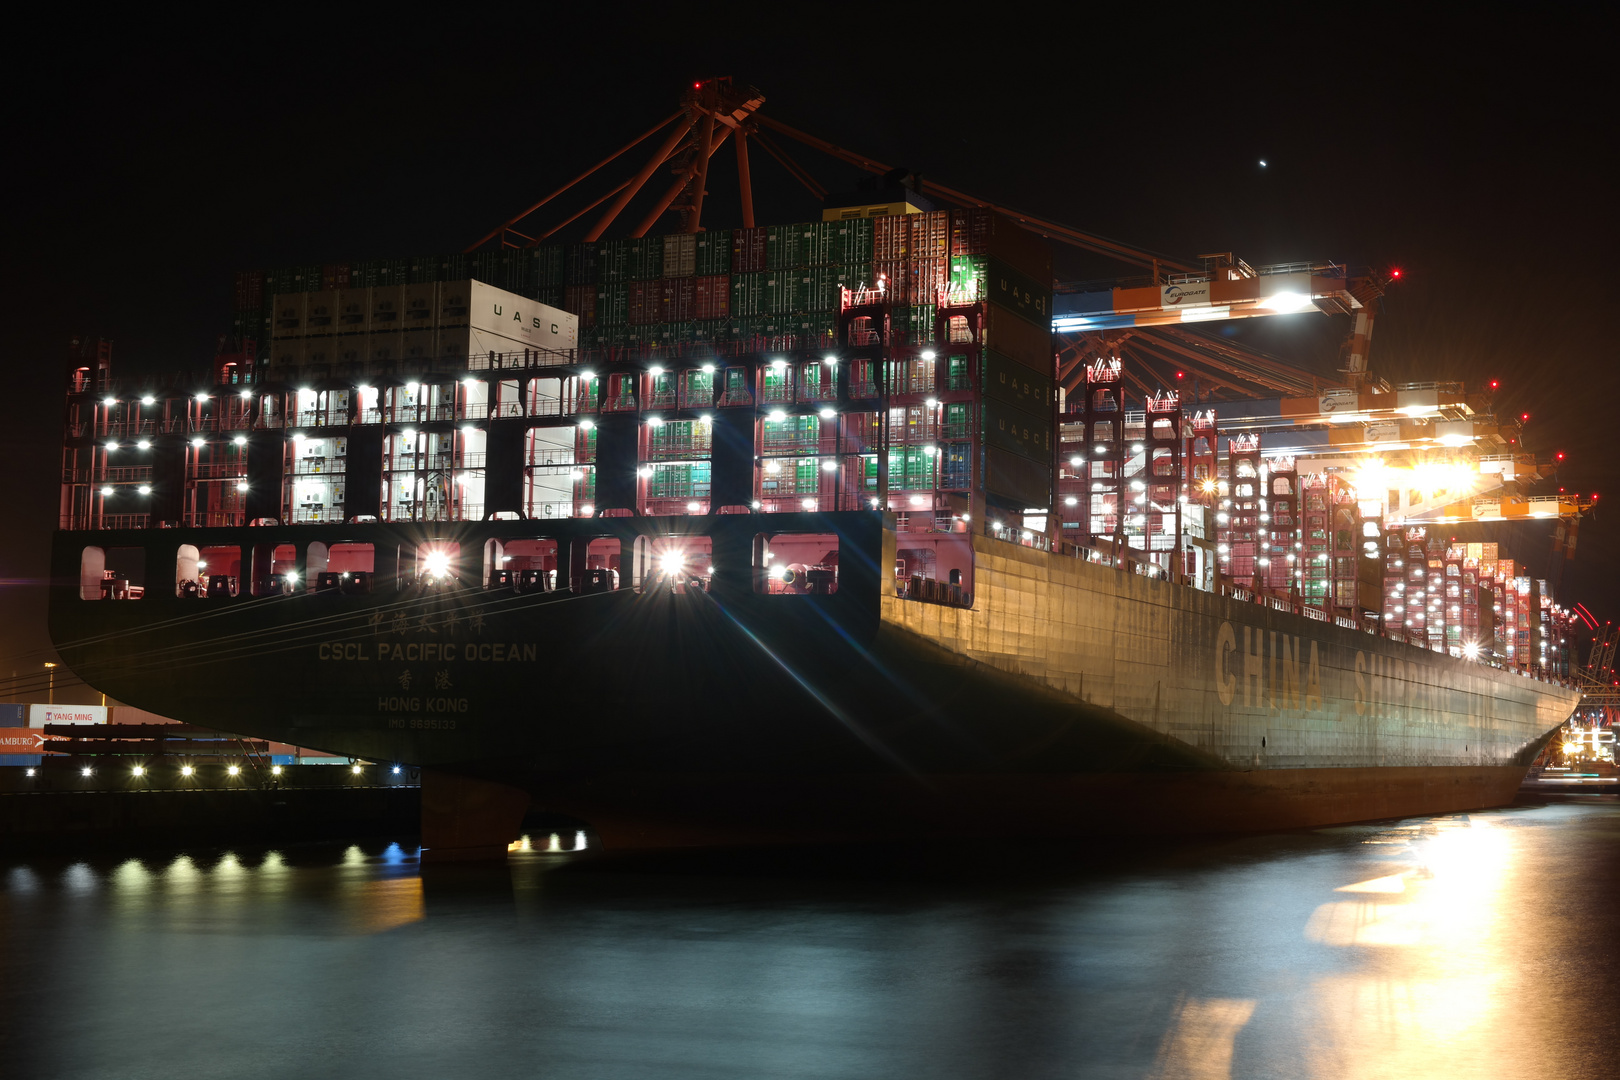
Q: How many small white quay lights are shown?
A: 8